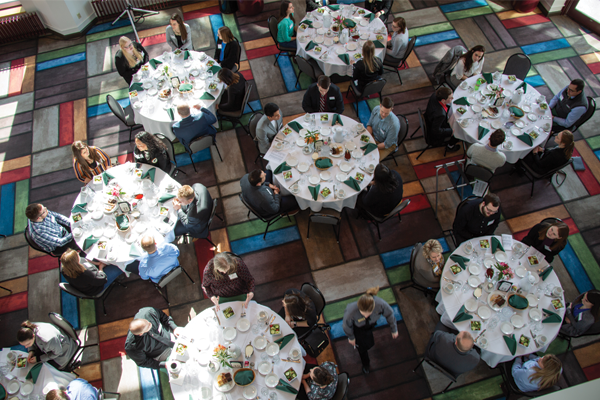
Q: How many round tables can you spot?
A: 8